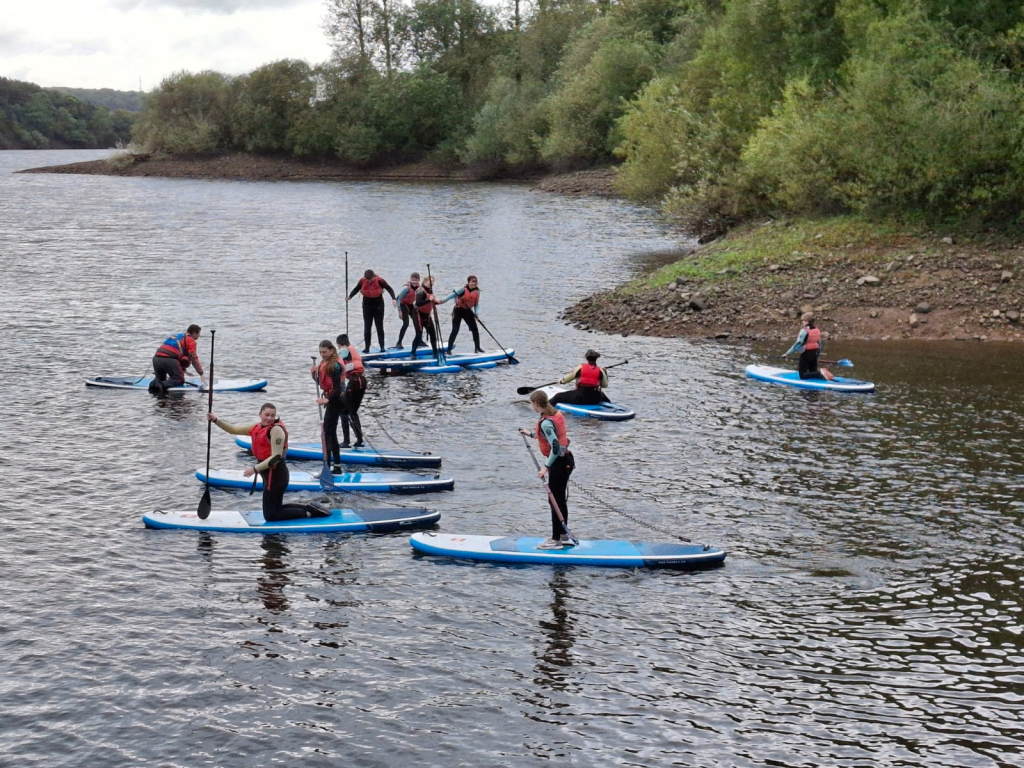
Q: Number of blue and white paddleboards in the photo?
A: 11